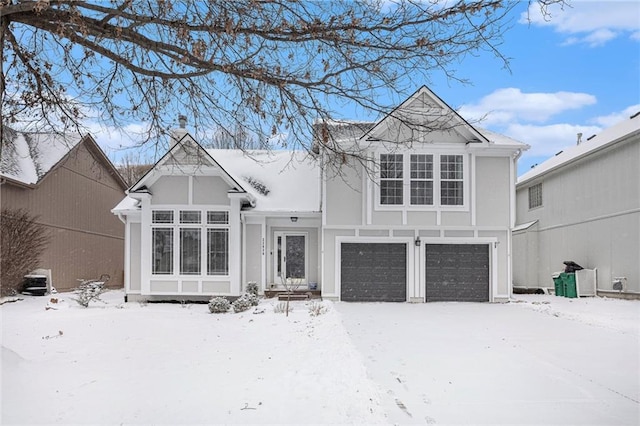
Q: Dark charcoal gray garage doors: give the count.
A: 2